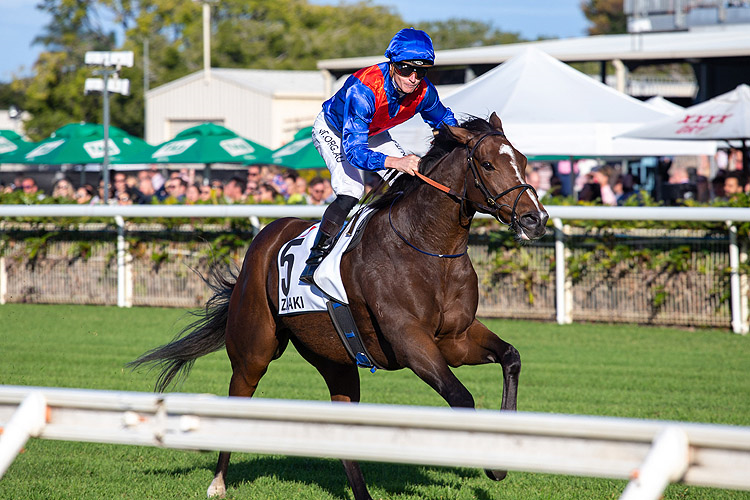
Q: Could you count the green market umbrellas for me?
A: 4